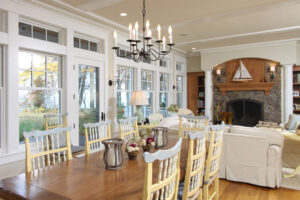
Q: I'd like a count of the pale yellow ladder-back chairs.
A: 8